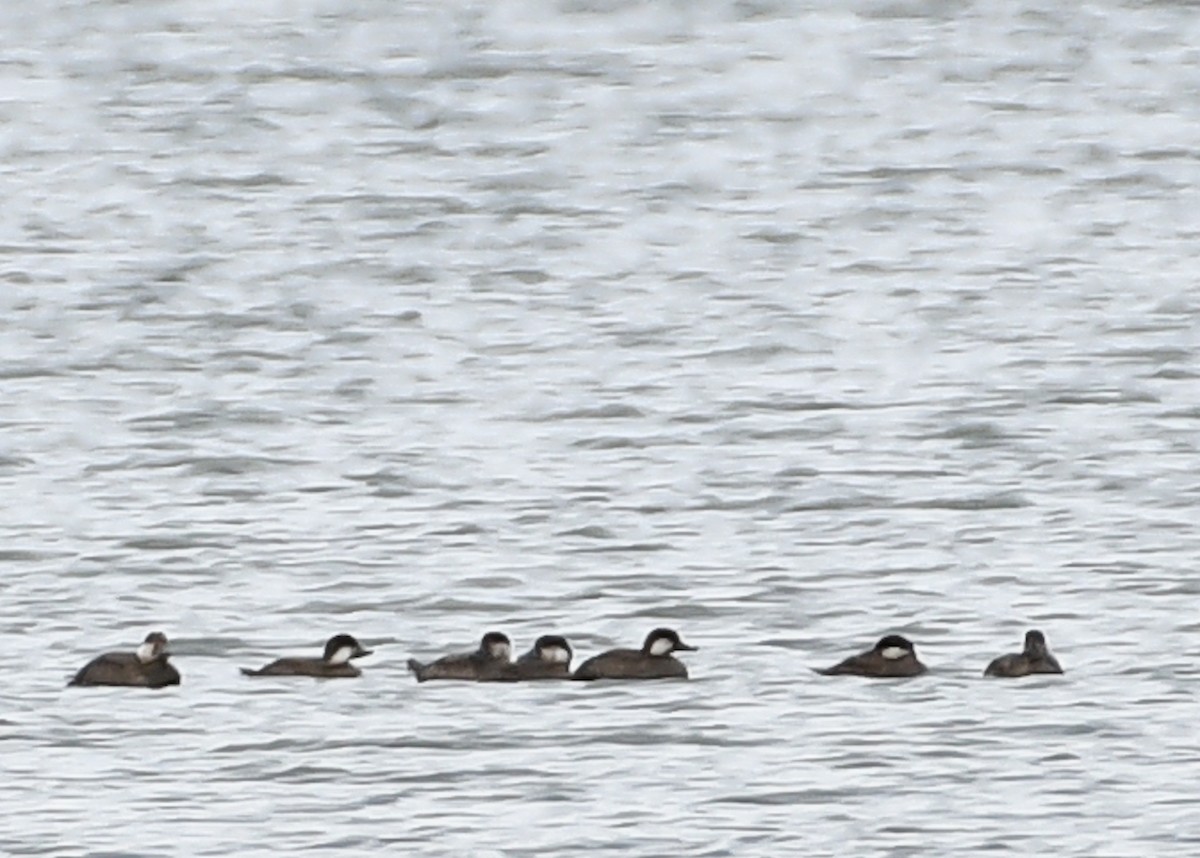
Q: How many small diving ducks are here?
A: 7